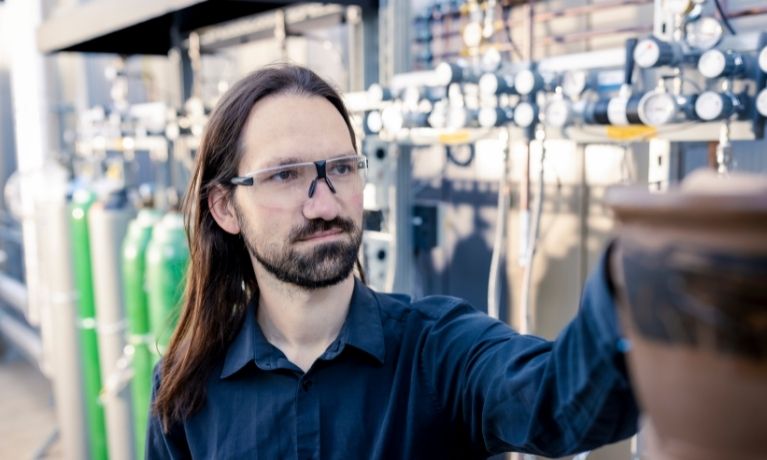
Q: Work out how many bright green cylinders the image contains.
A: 3